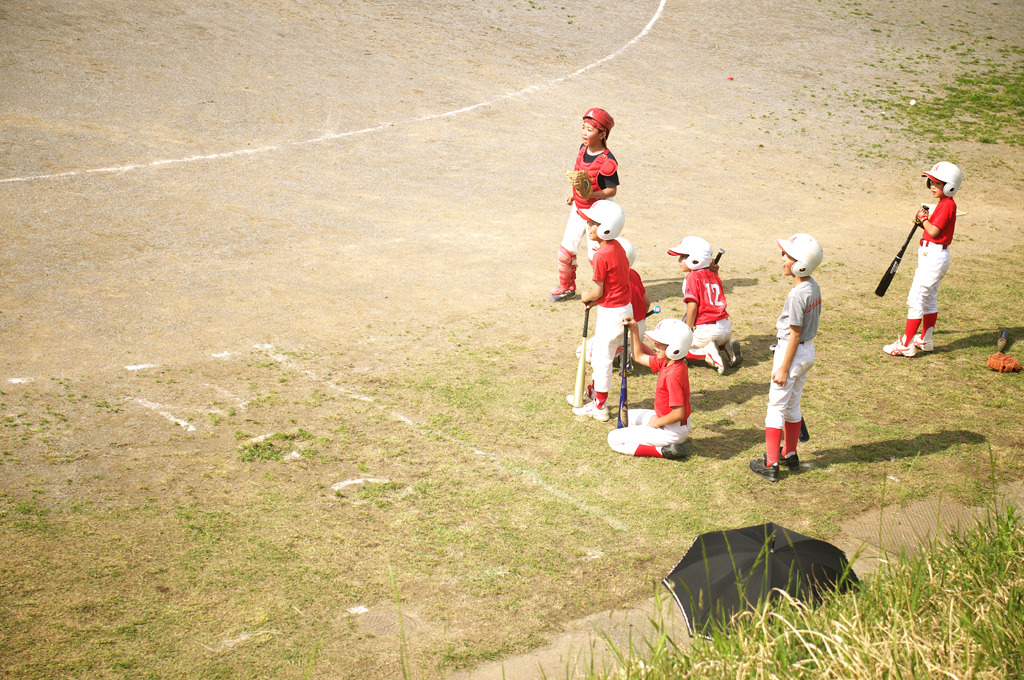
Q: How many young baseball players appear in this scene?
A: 7